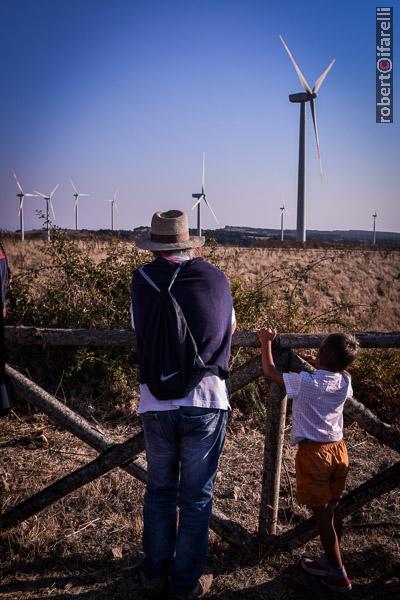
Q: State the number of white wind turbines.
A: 8